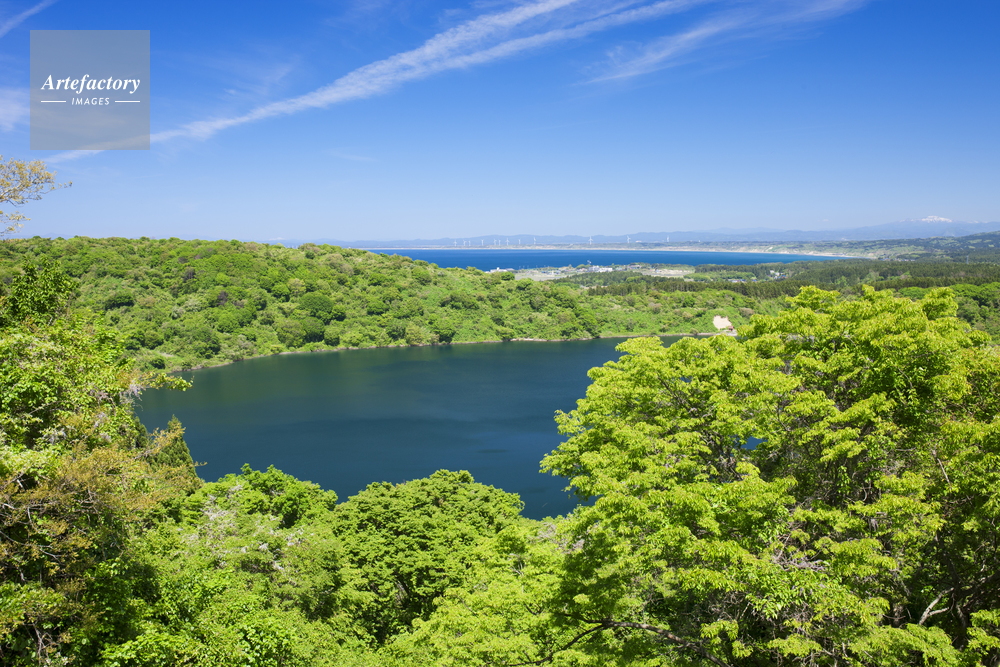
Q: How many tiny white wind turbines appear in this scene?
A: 12